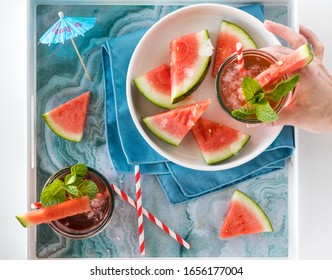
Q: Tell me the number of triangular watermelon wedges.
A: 7